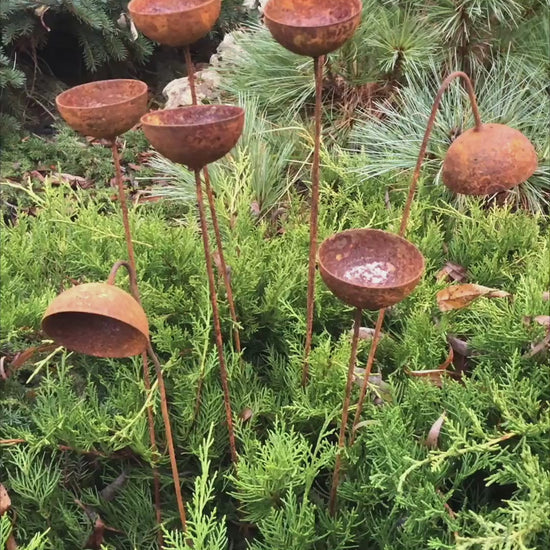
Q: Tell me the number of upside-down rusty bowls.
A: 2